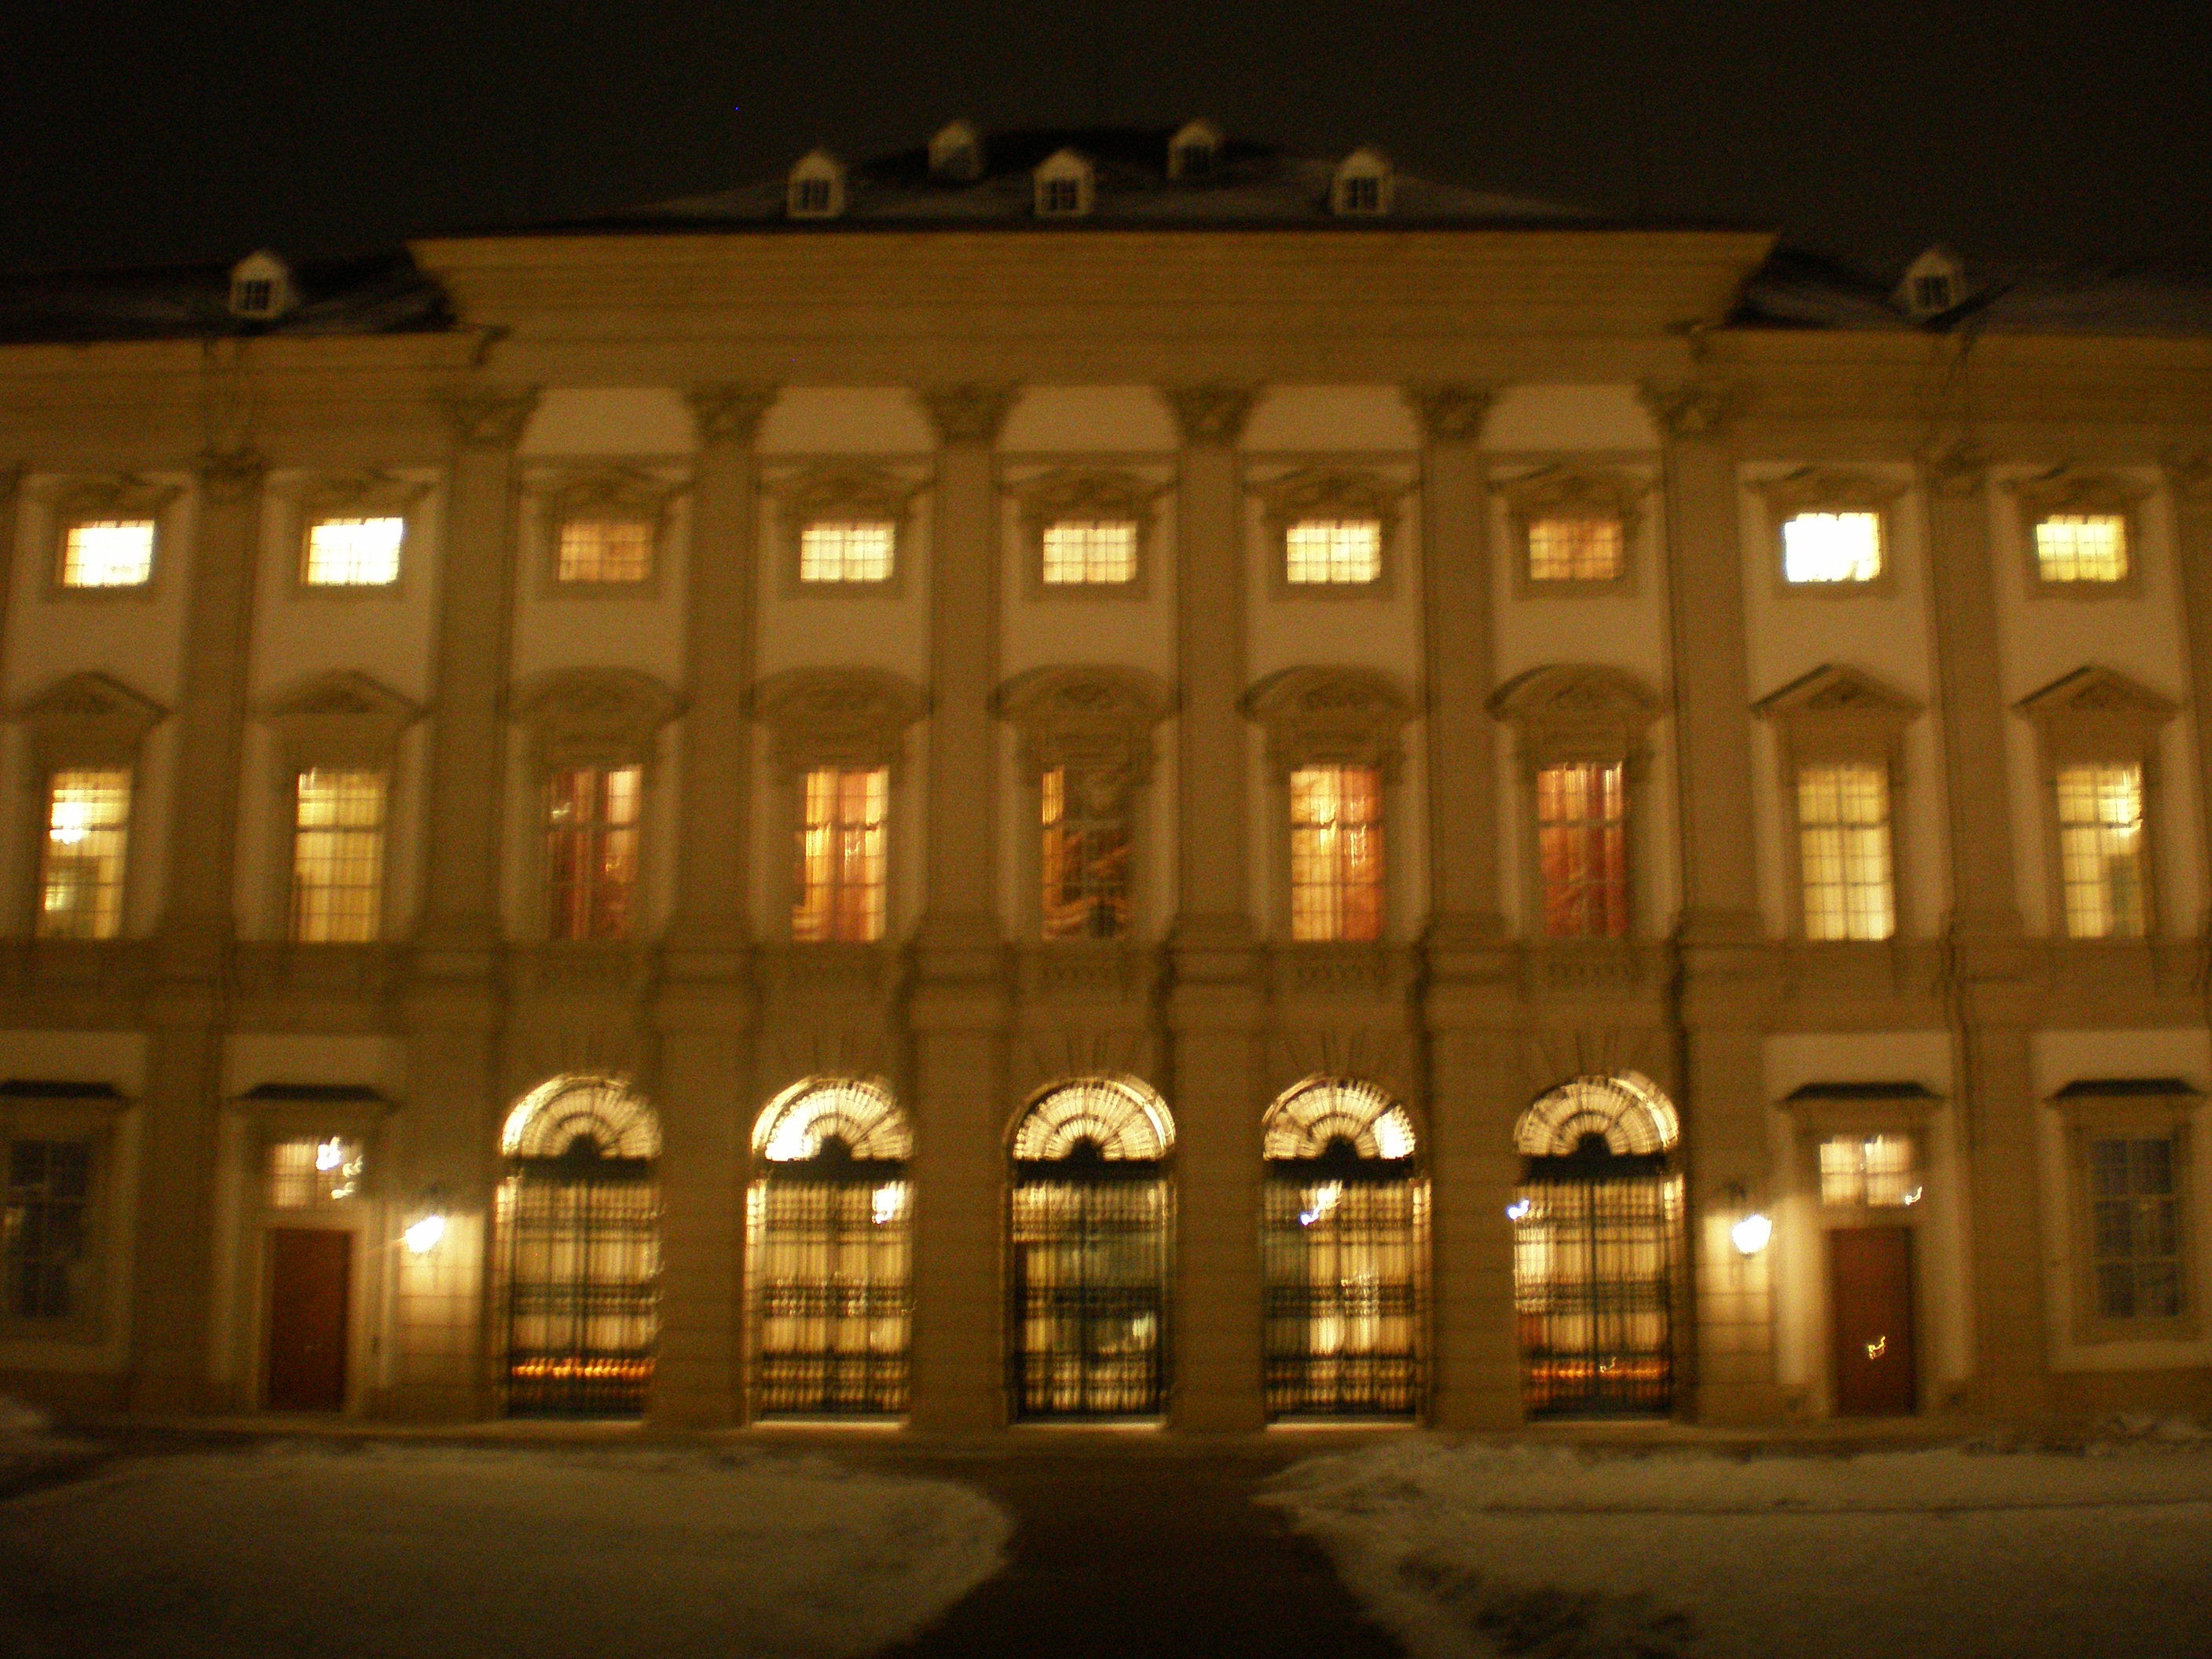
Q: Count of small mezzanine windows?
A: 9